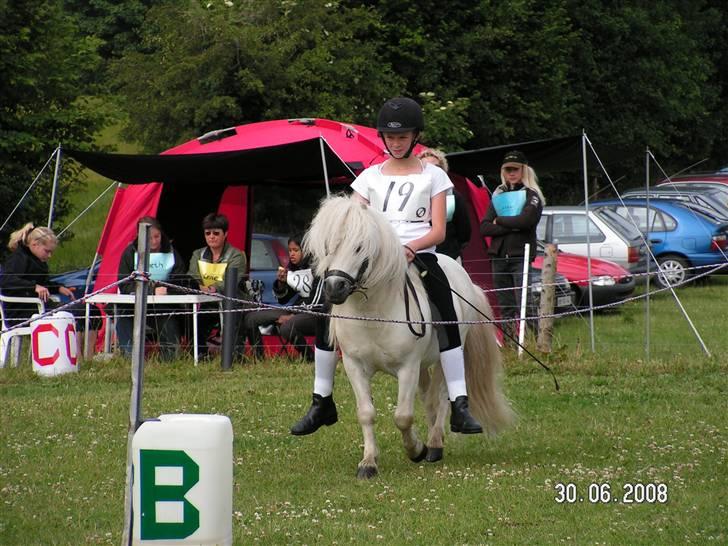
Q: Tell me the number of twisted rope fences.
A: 2